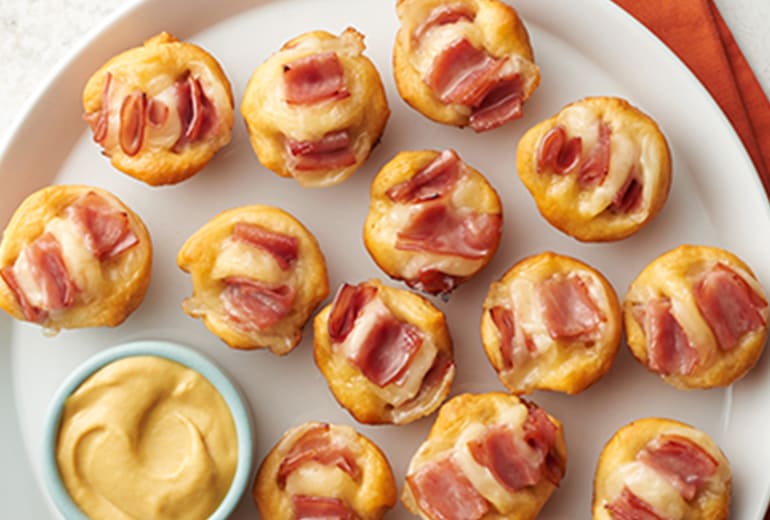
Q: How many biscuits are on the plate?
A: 13